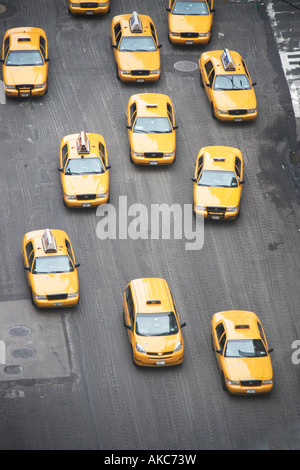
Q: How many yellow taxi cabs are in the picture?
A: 11